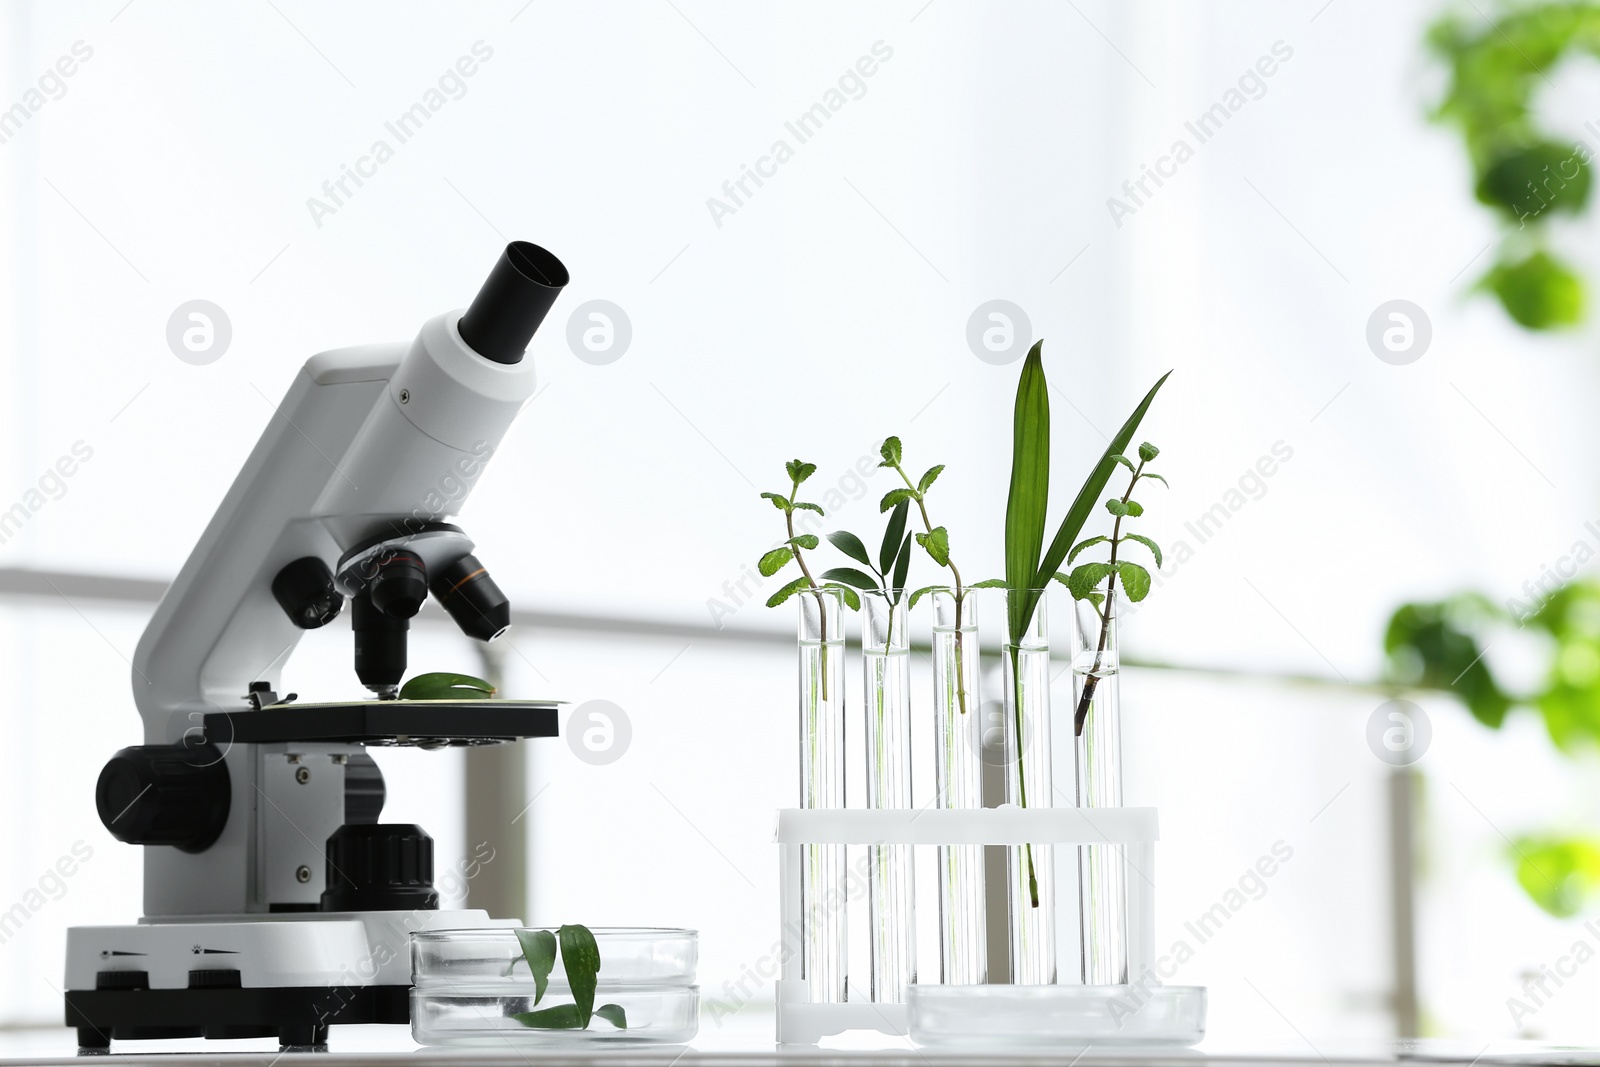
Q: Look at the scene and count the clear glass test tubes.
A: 5